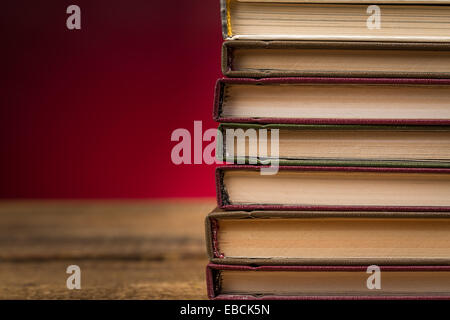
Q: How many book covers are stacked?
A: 7